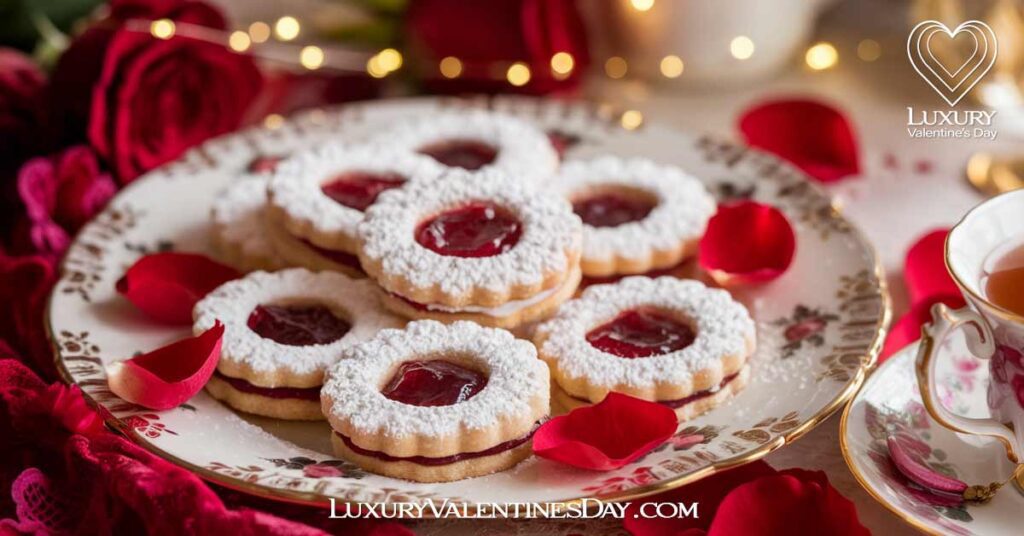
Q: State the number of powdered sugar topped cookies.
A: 8